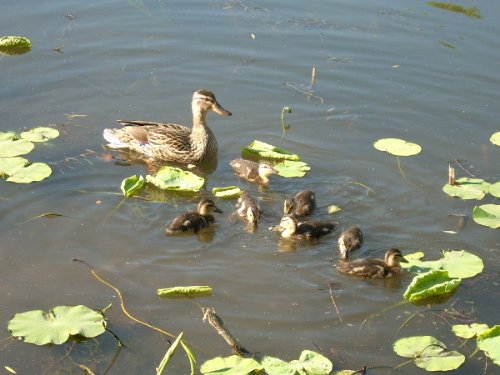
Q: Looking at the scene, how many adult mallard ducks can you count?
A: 1